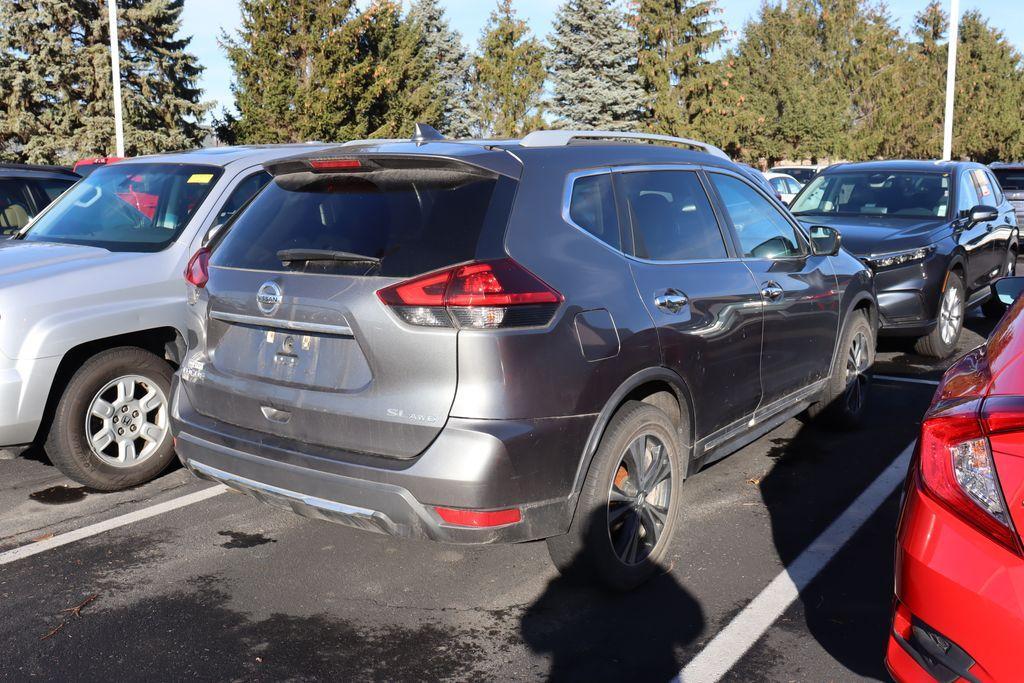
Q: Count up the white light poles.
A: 2